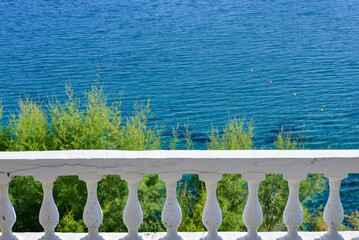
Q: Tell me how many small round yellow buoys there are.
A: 5